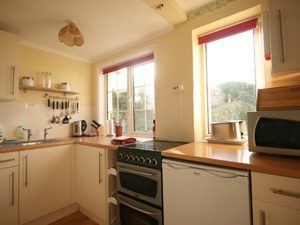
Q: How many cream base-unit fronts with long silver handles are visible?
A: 6